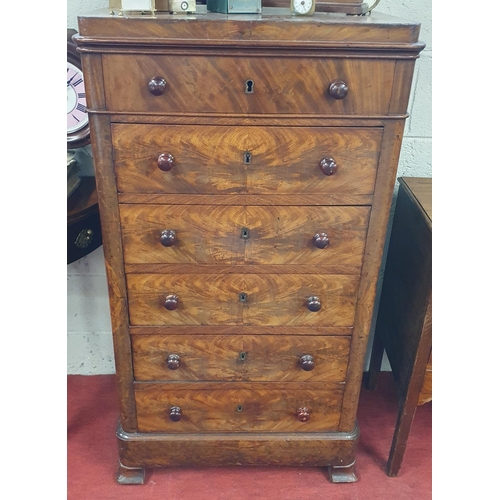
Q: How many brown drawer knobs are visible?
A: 12